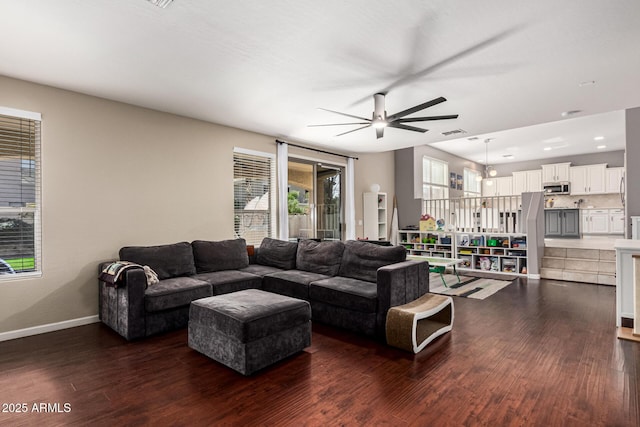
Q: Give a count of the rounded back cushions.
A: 5